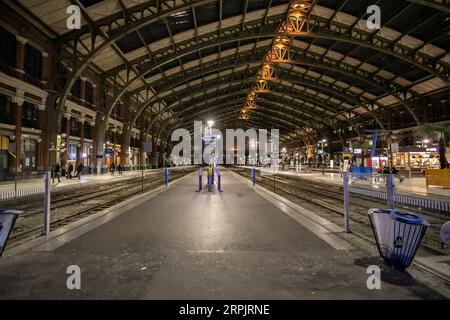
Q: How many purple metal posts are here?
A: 2